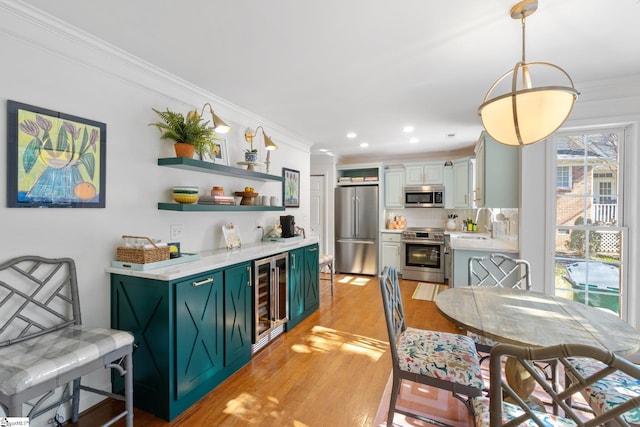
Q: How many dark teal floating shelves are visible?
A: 2